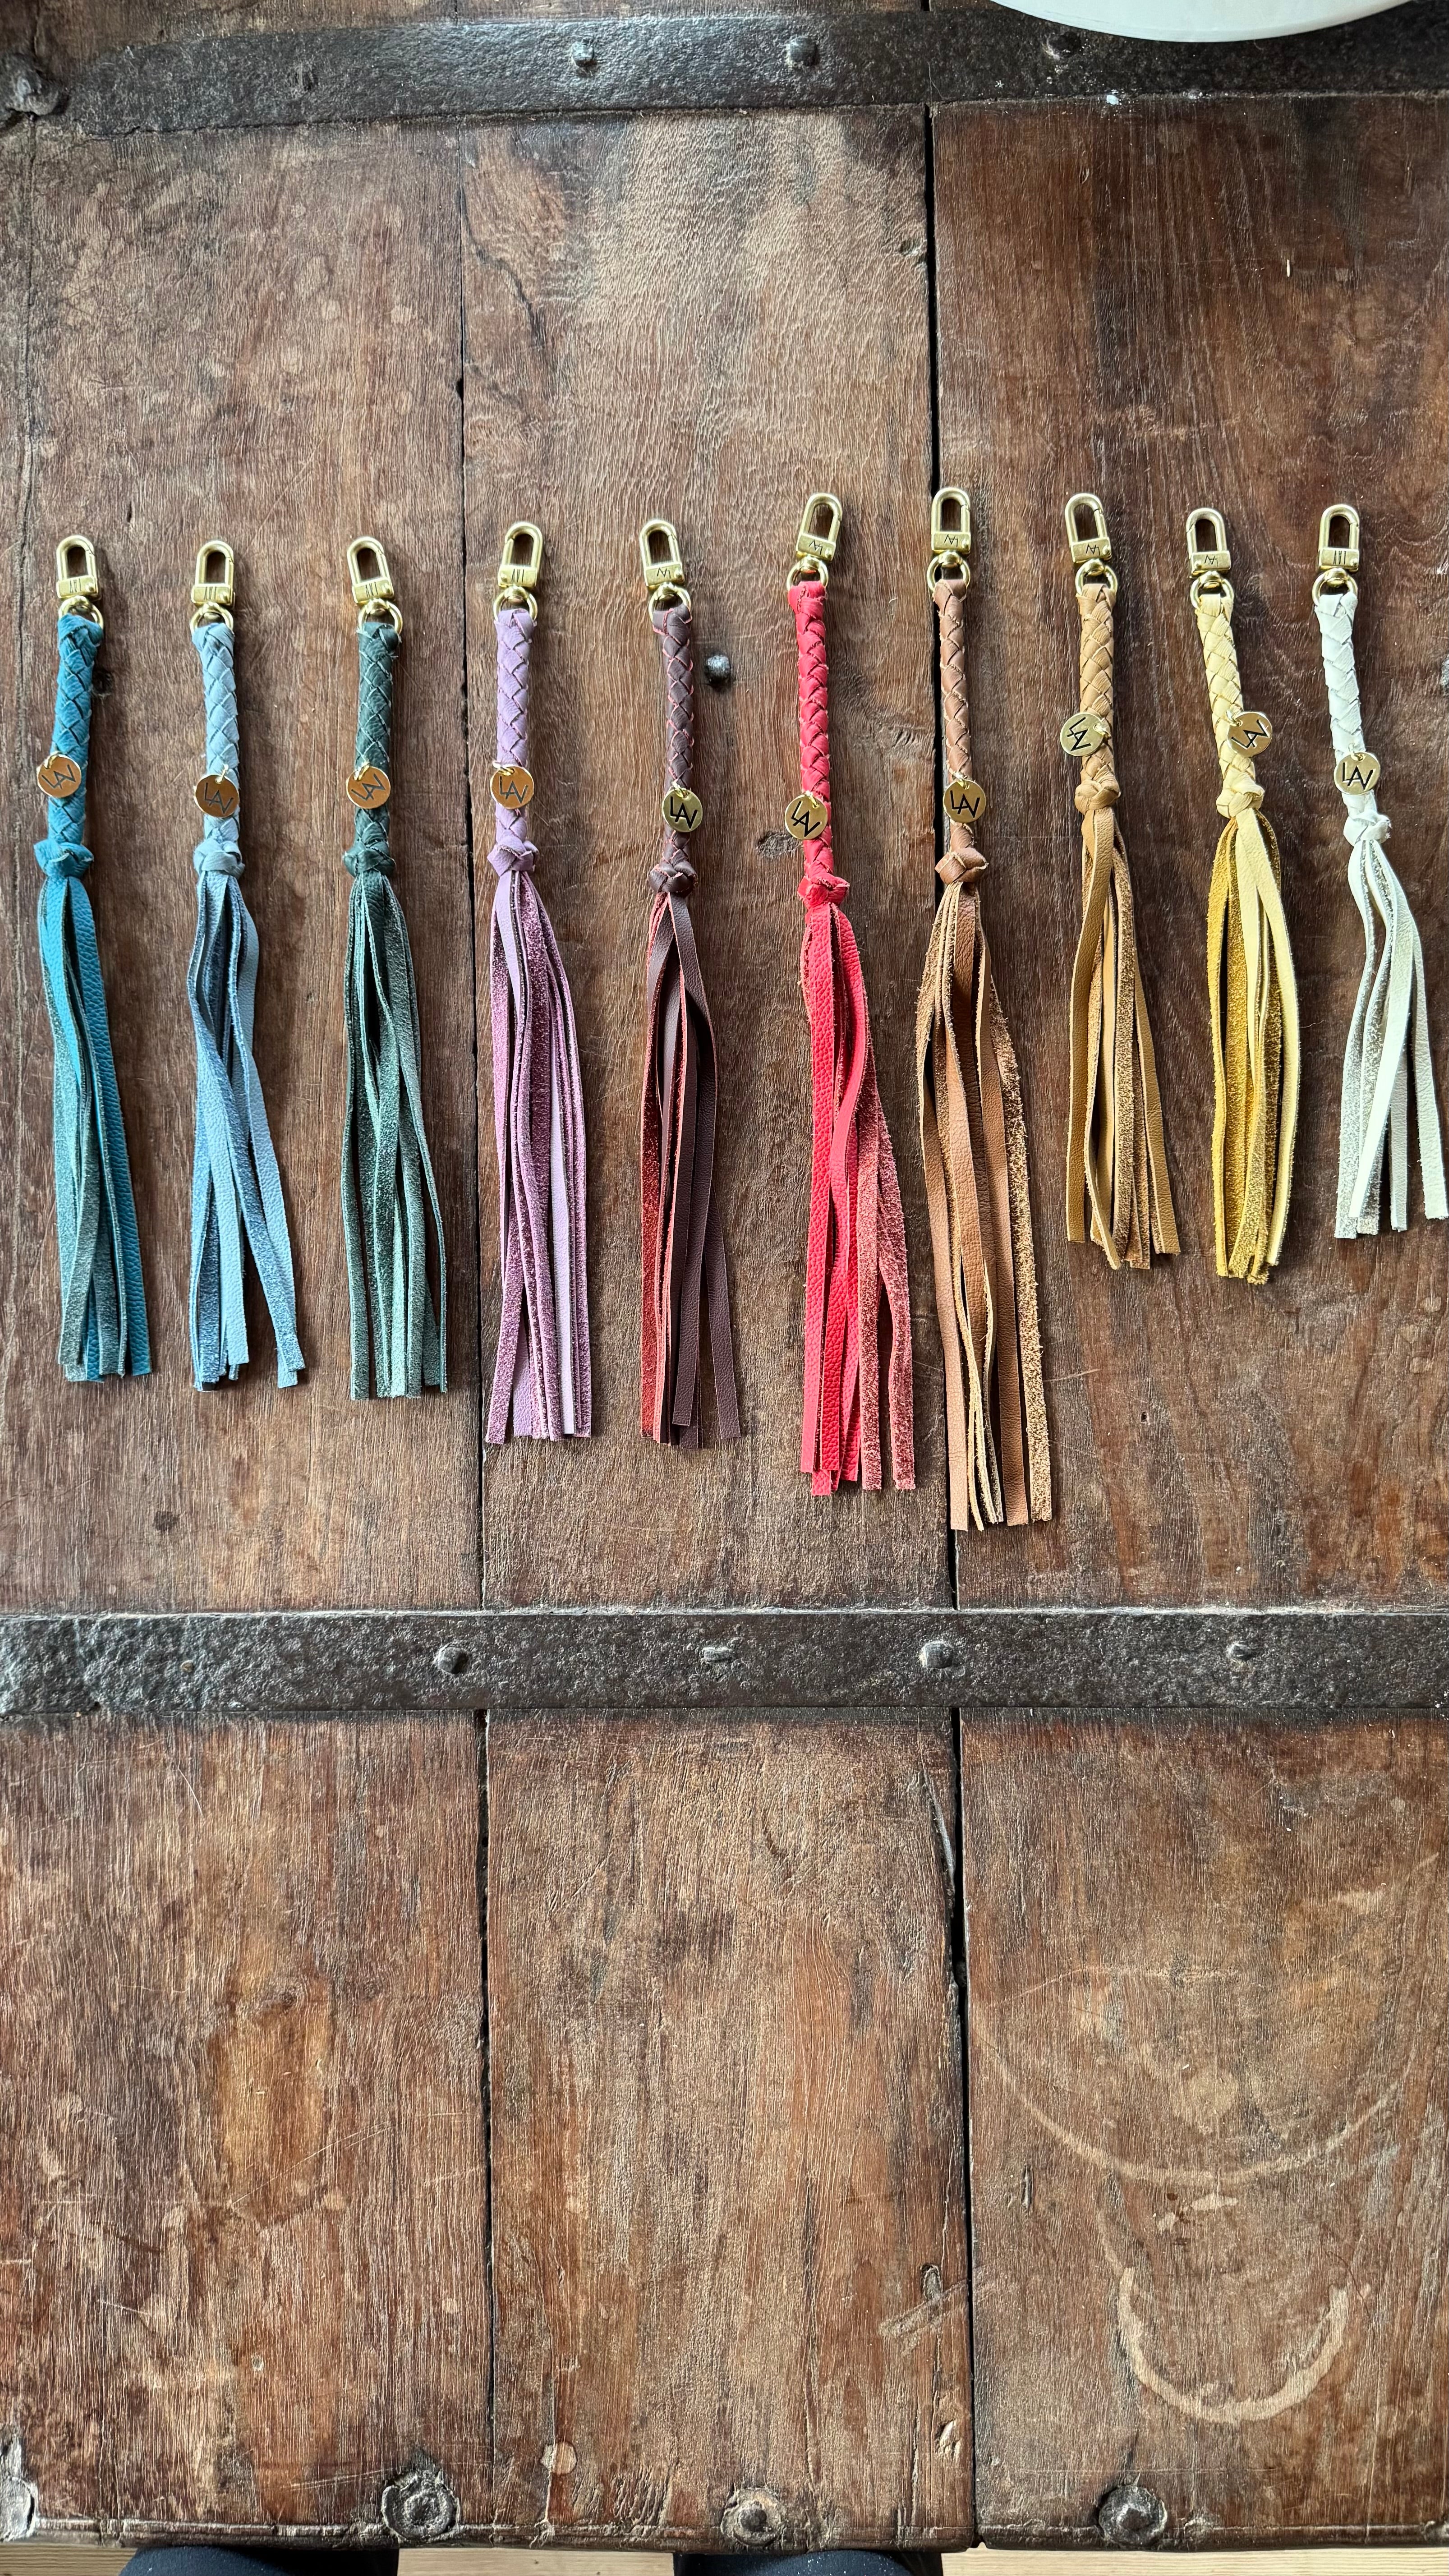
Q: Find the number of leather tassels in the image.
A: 10